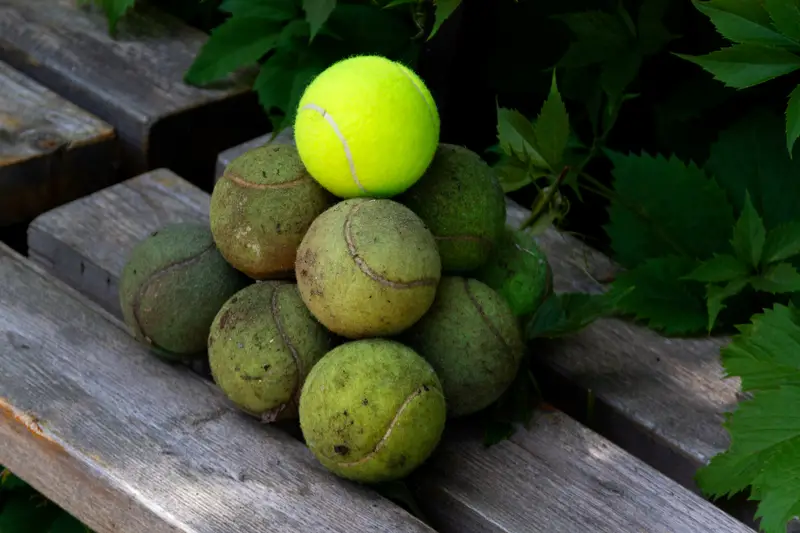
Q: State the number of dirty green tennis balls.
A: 8